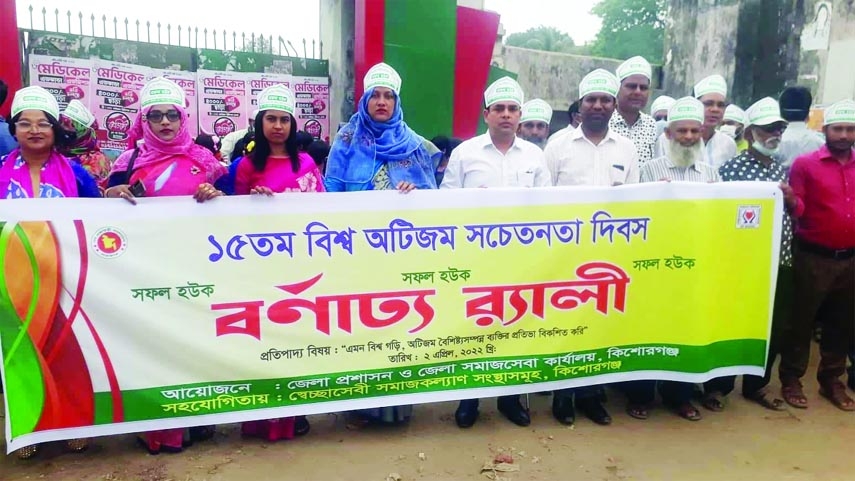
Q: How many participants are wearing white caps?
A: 15